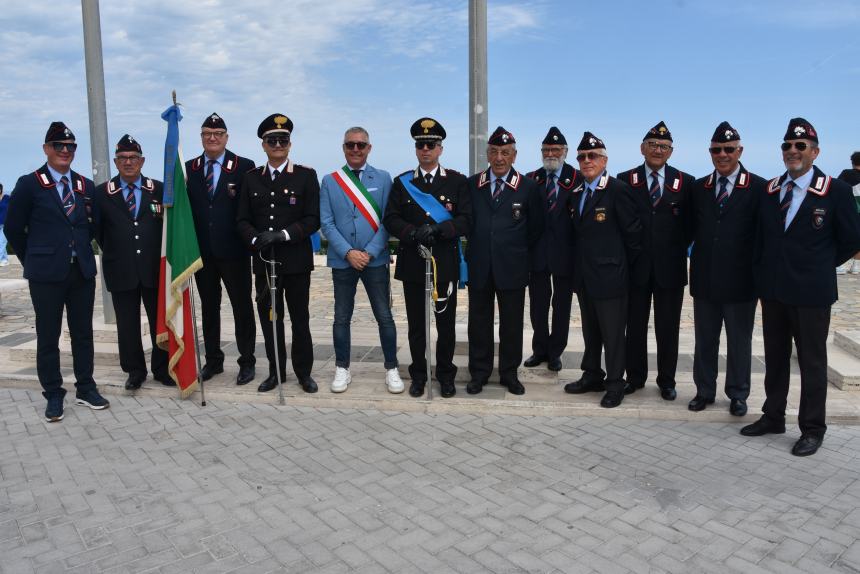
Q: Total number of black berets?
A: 9